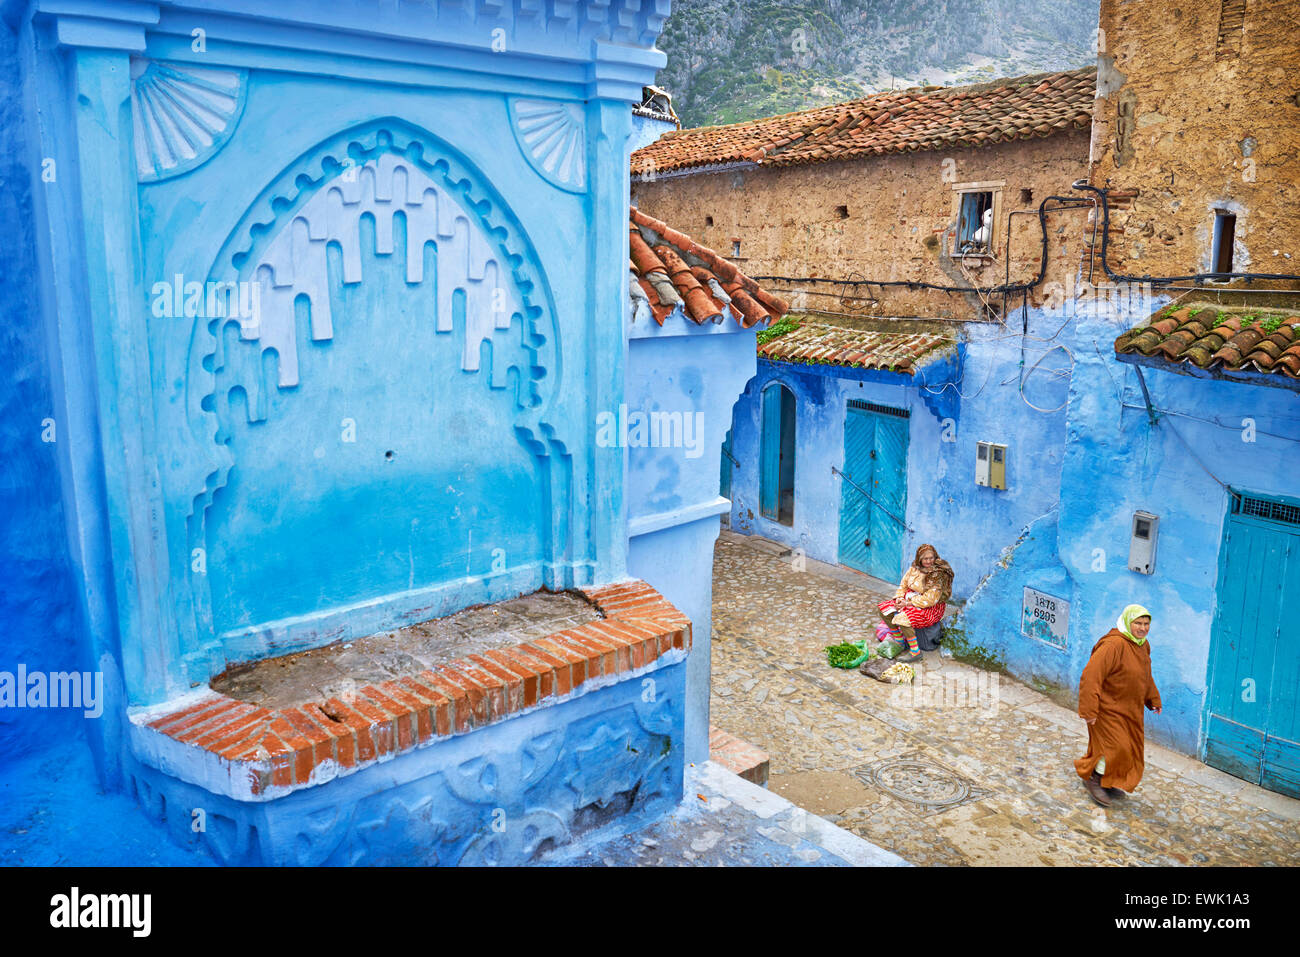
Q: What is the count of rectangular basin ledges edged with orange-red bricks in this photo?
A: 1